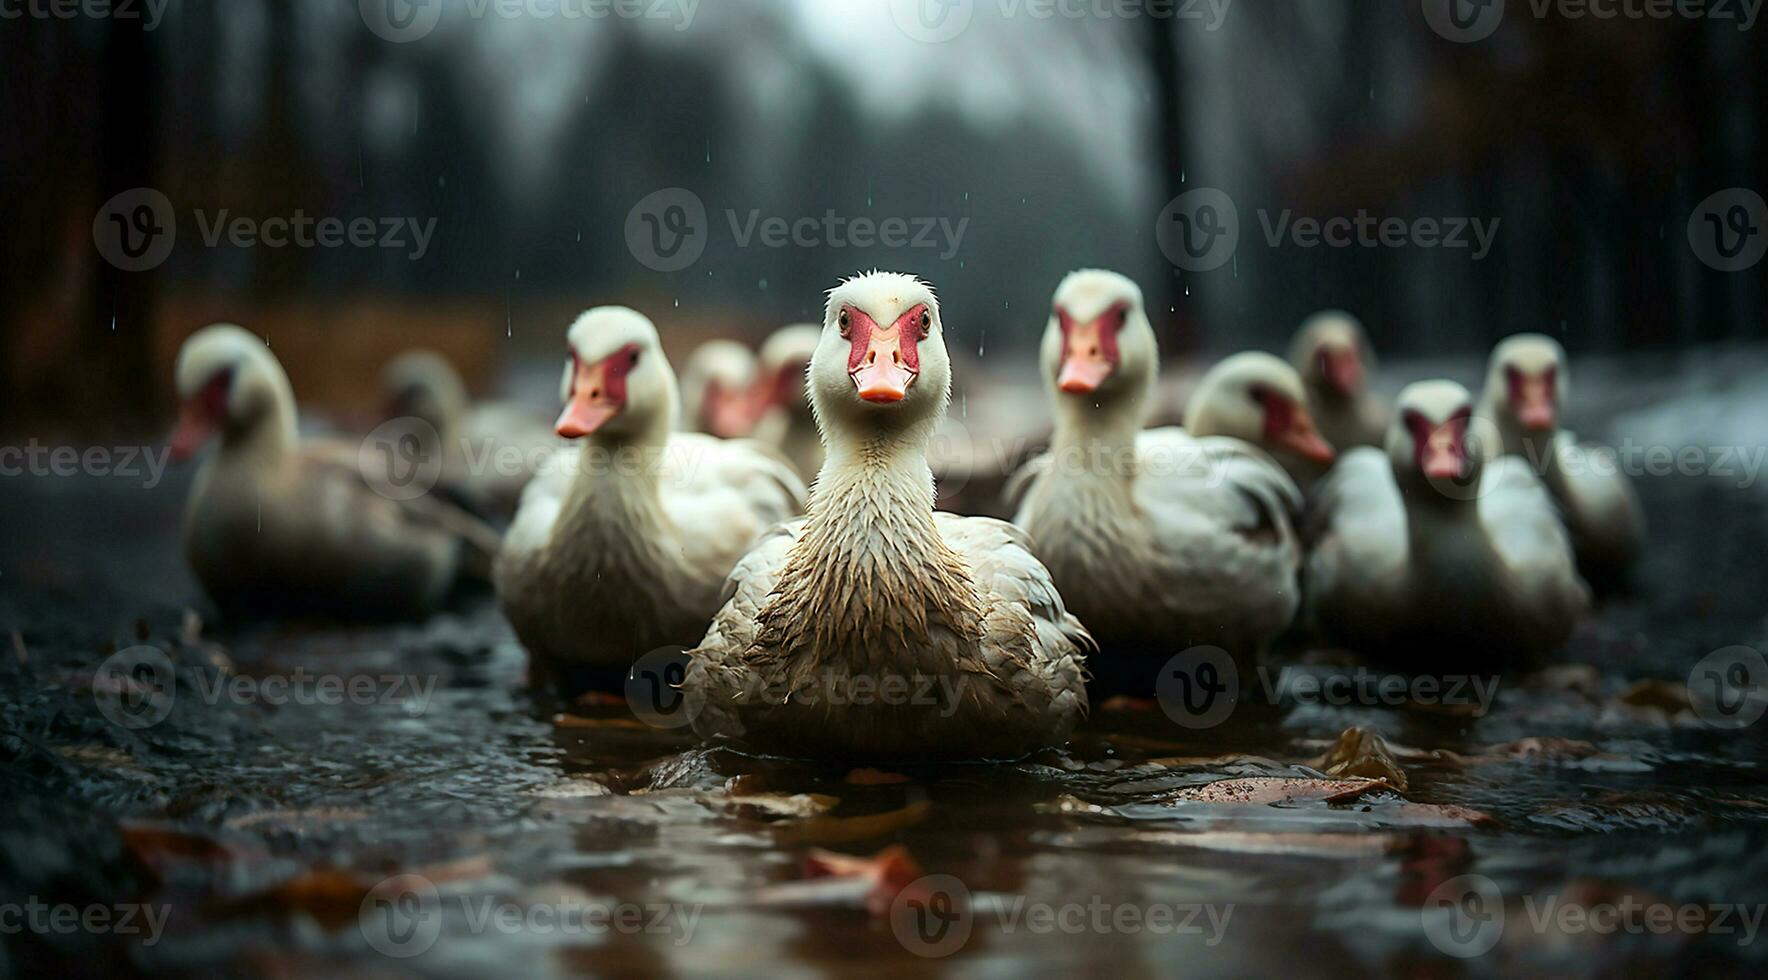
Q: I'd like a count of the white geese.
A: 11